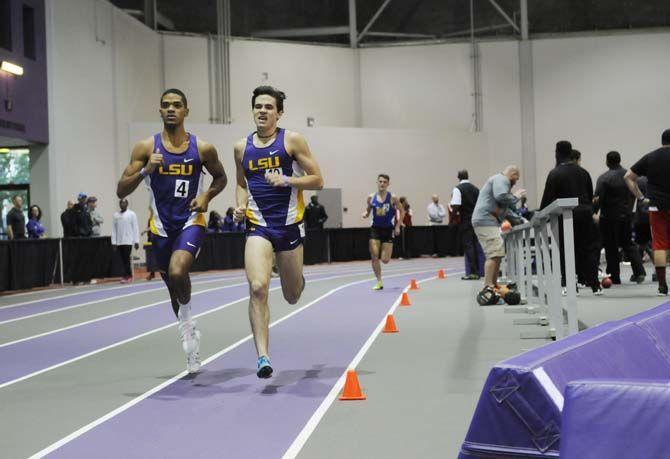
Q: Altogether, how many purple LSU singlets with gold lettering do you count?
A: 2